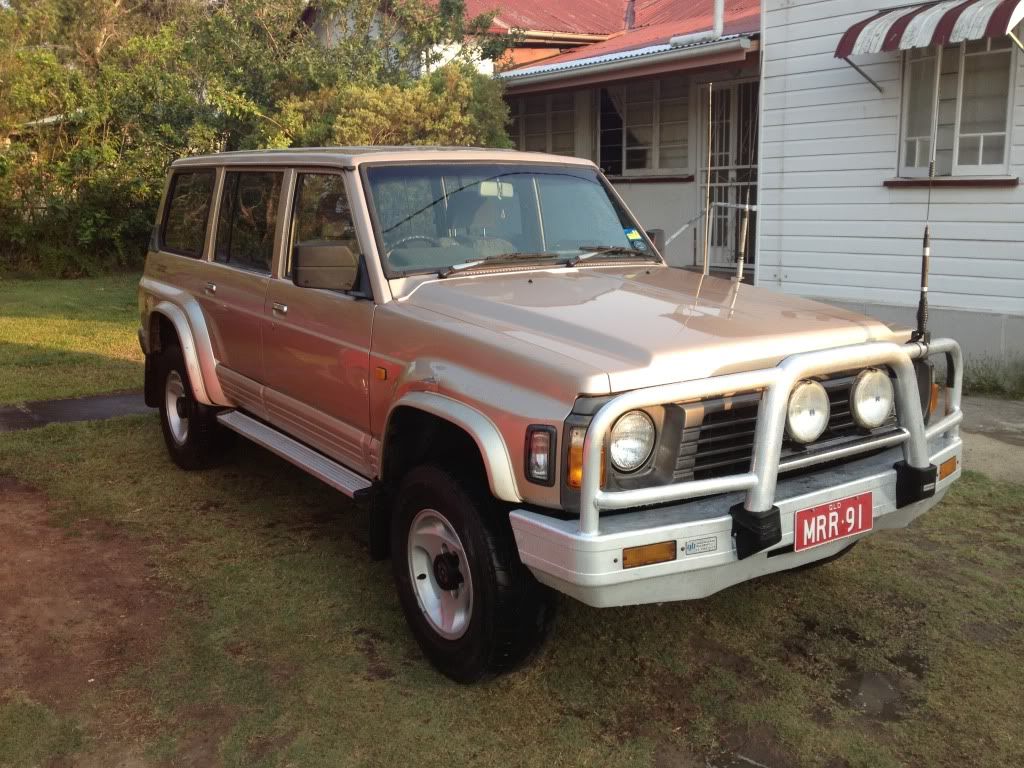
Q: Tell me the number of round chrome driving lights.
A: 2